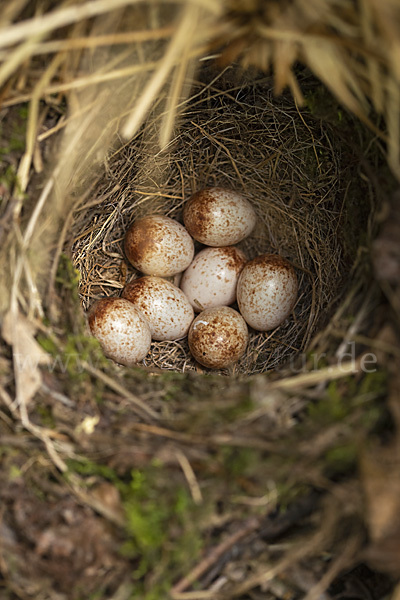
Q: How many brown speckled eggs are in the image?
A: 7